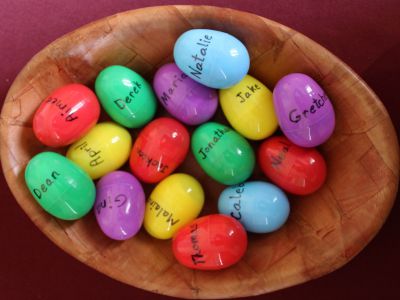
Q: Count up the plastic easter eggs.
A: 15